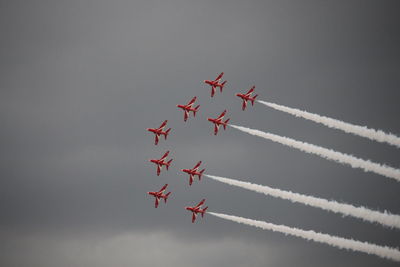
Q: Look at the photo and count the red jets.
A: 9